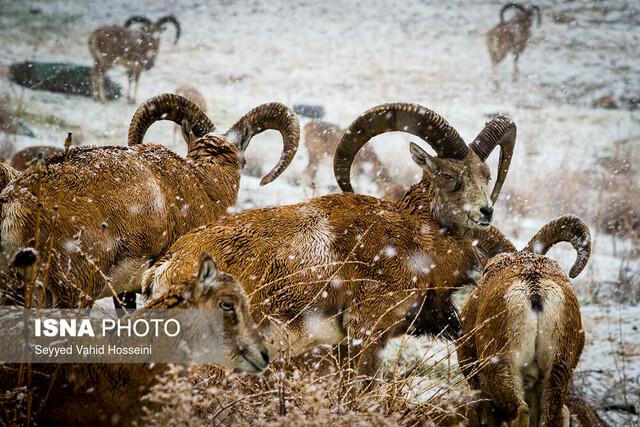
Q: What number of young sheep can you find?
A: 1